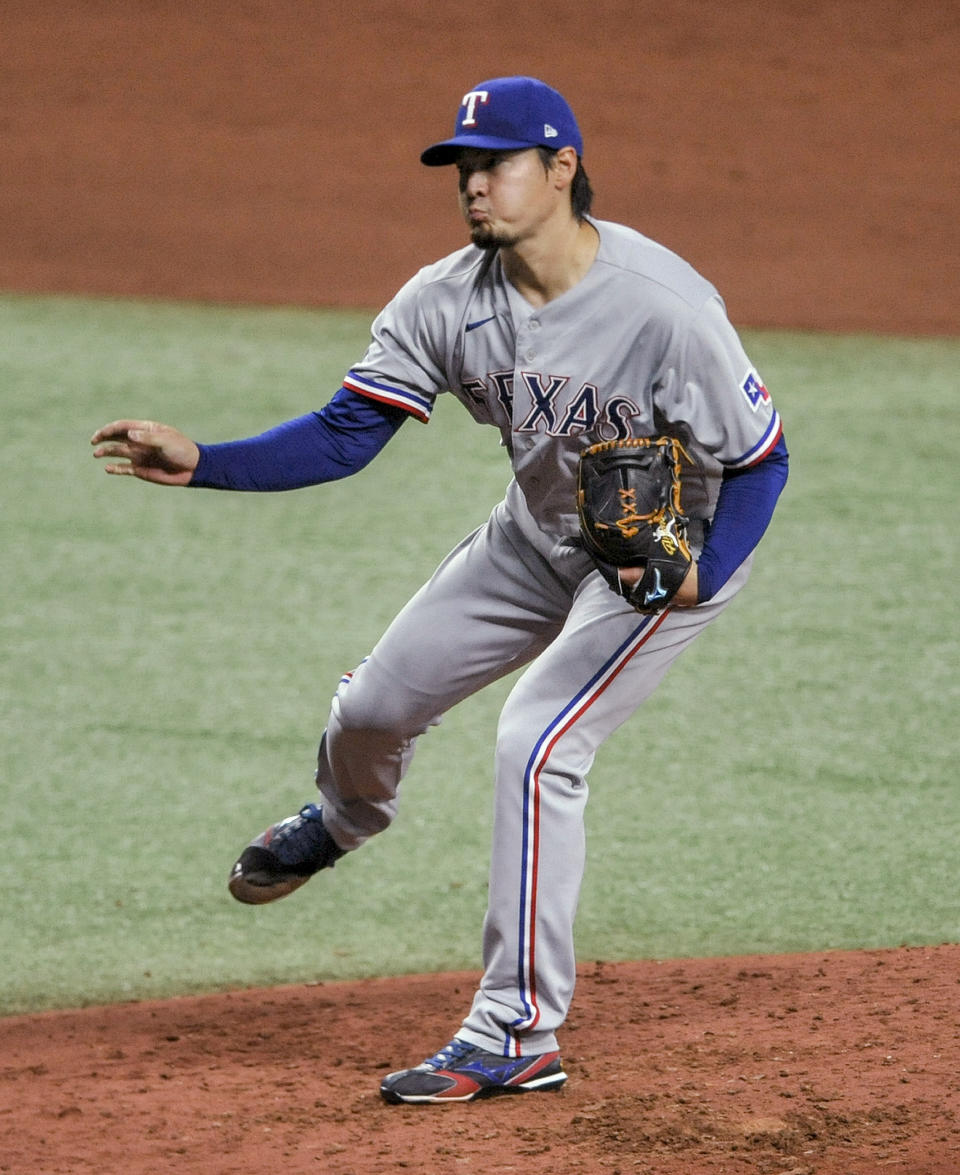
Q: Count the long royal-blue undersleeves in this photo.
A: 2